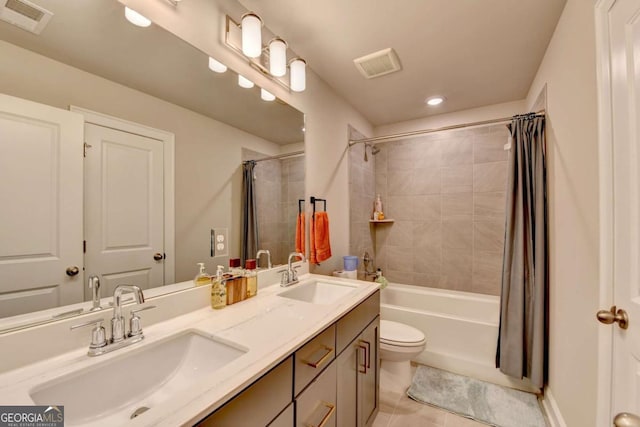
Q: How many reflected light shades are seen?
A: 4